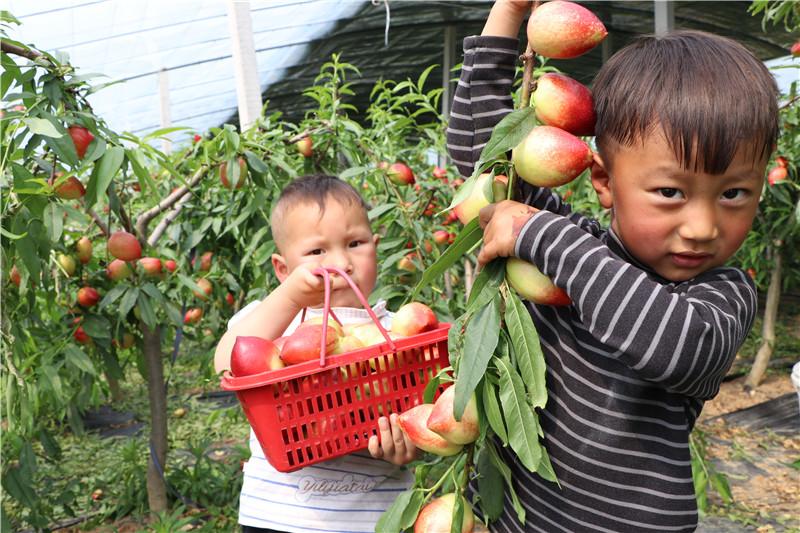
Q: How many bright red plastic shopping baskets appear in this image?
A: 1